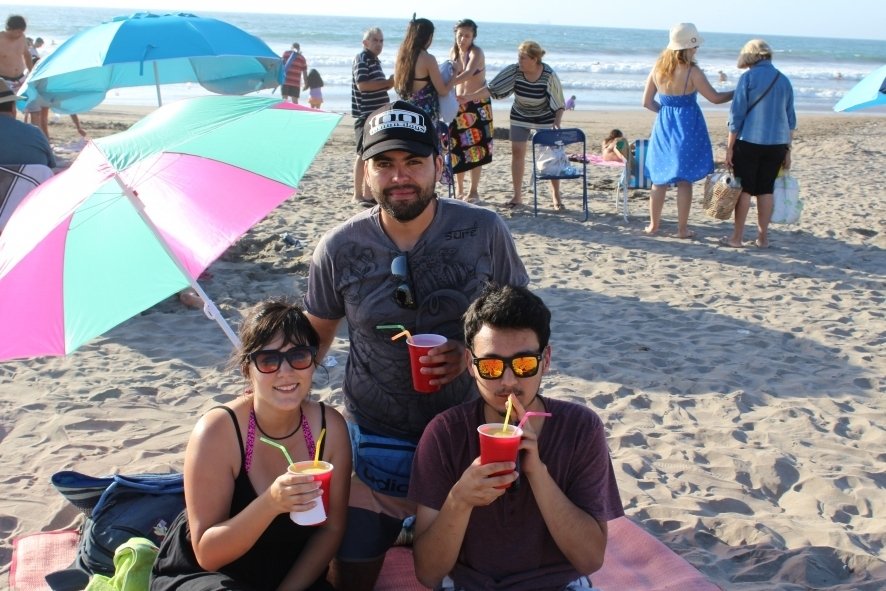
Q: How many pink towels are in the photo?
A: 2